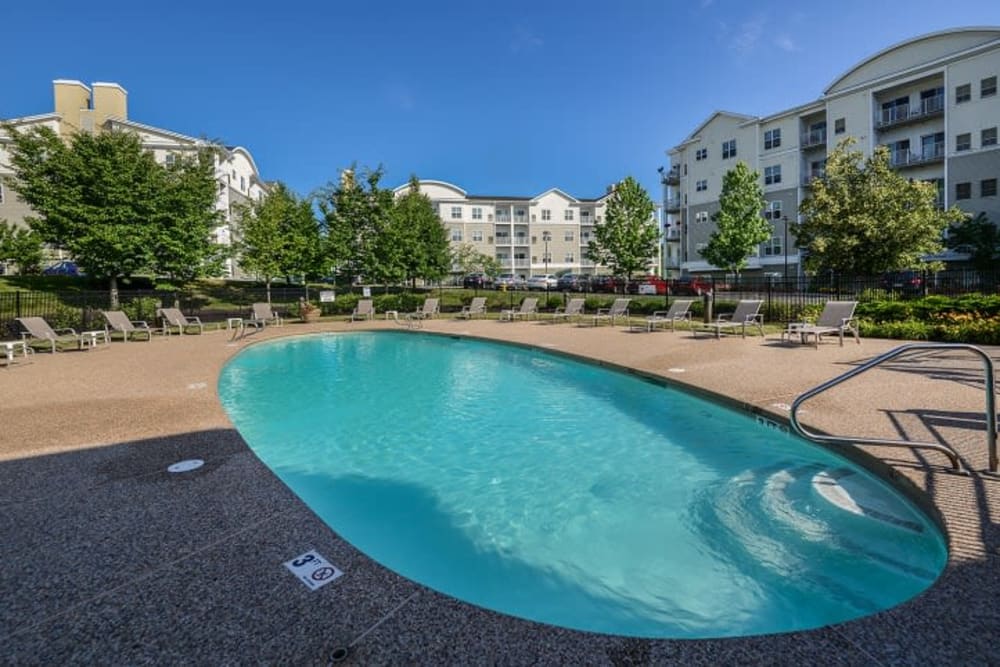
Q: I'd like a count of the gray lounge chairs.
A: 13